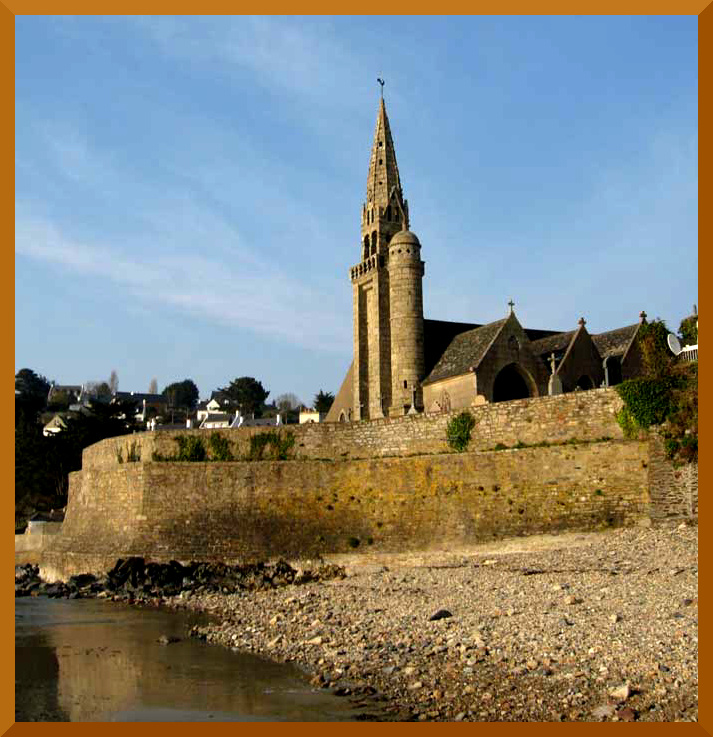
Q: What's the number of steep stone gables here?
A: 3